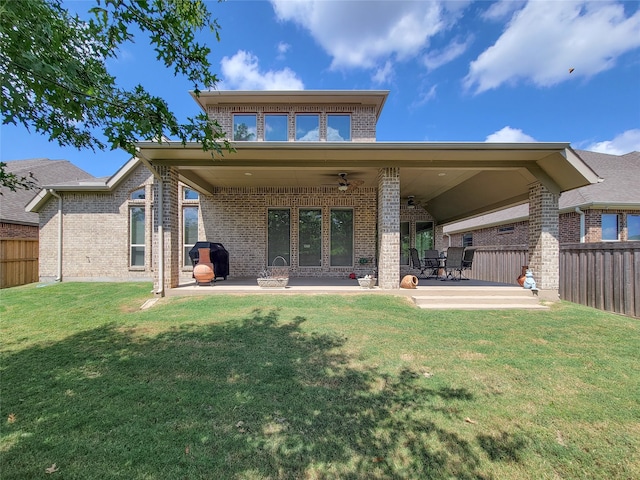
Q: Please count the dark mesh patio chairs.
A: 4